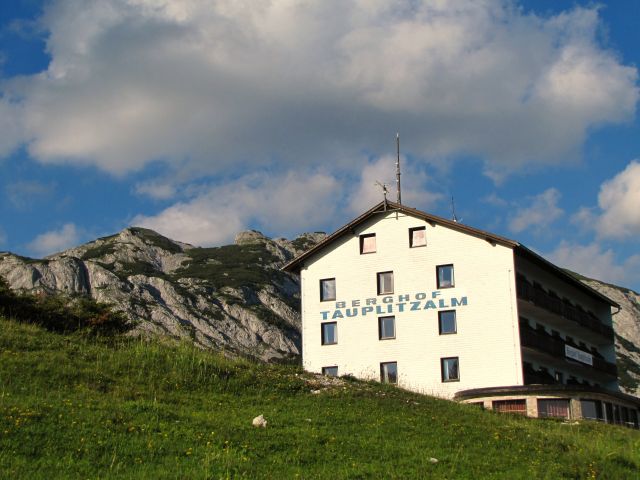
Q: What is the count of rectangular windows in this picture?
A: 11